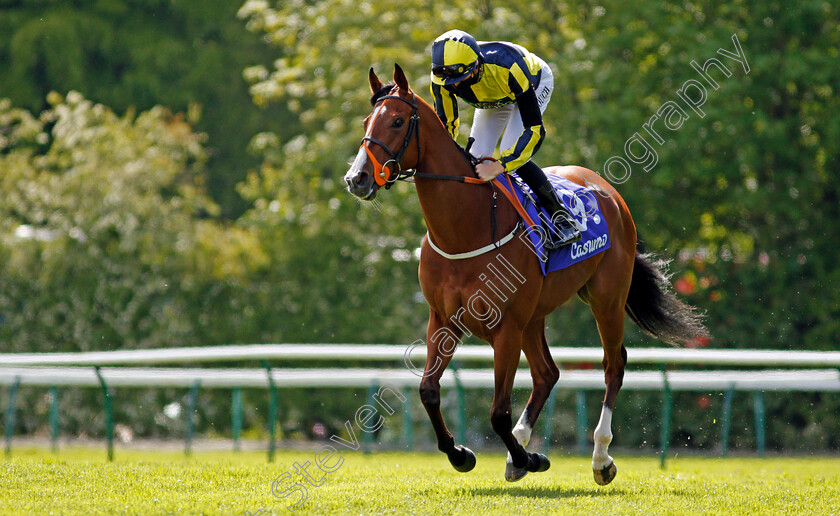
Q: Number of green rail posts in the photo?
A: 14